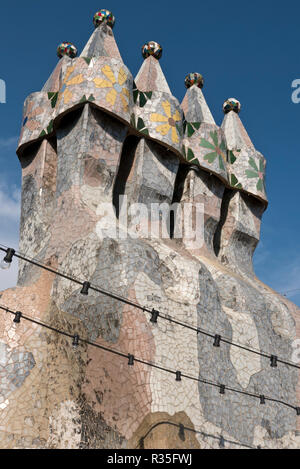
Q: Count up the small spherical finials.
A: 5